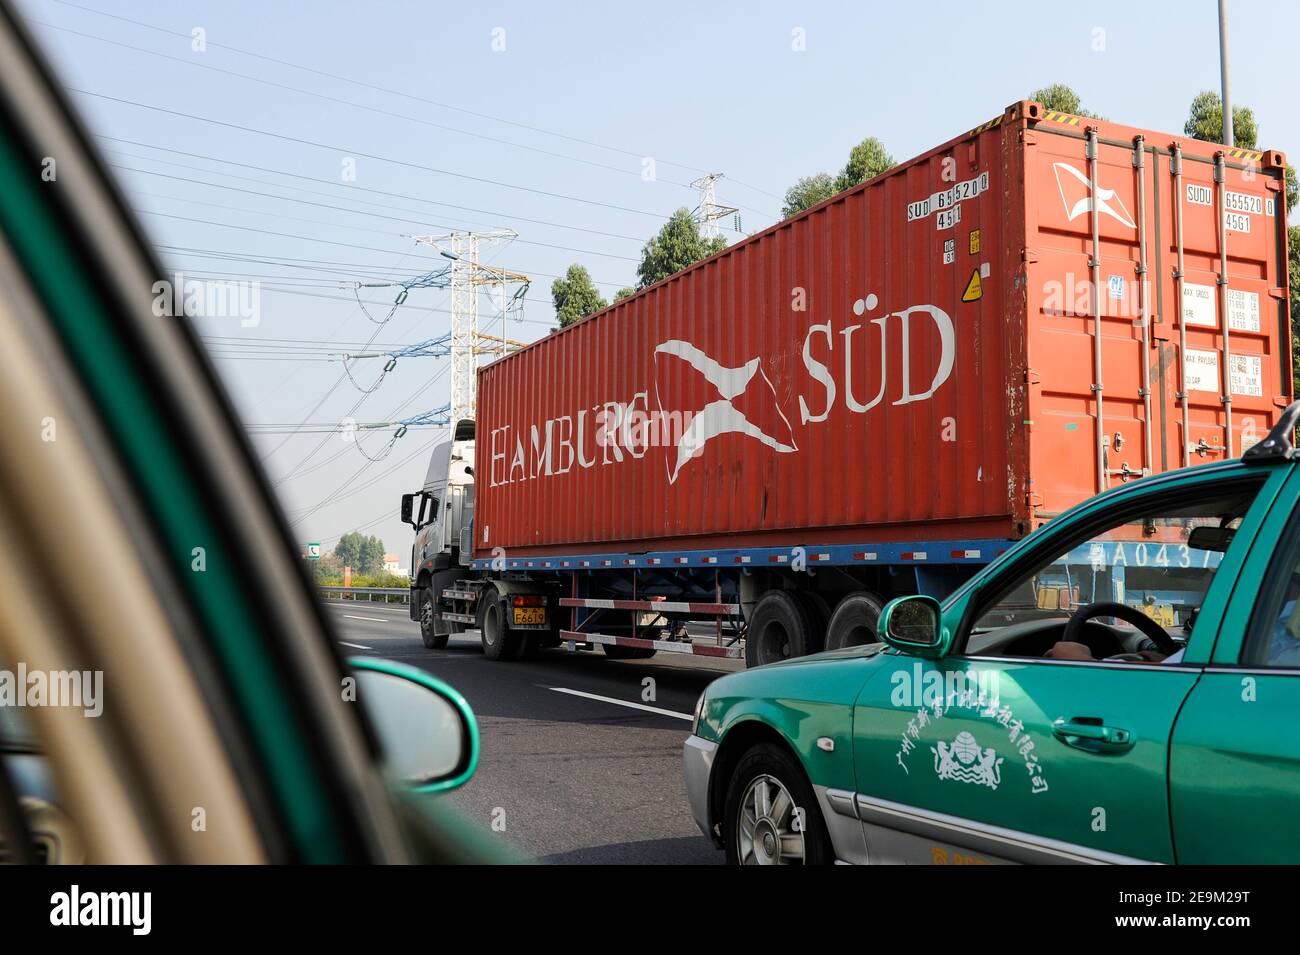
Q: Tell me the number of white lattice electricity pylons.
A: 2